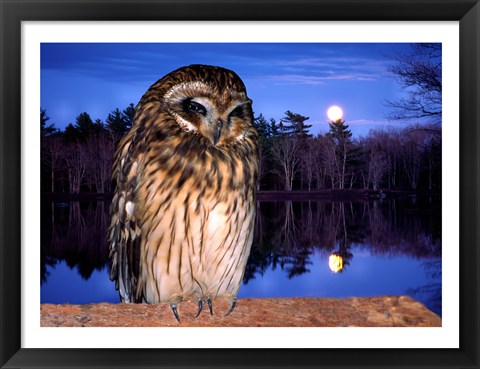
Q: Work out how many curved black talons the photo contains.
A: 4